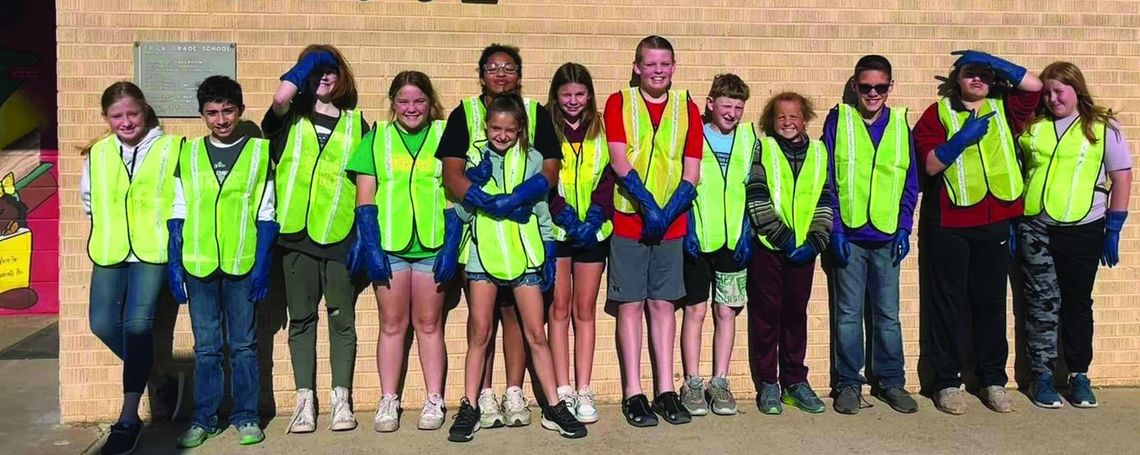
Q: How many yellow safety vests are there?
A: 13